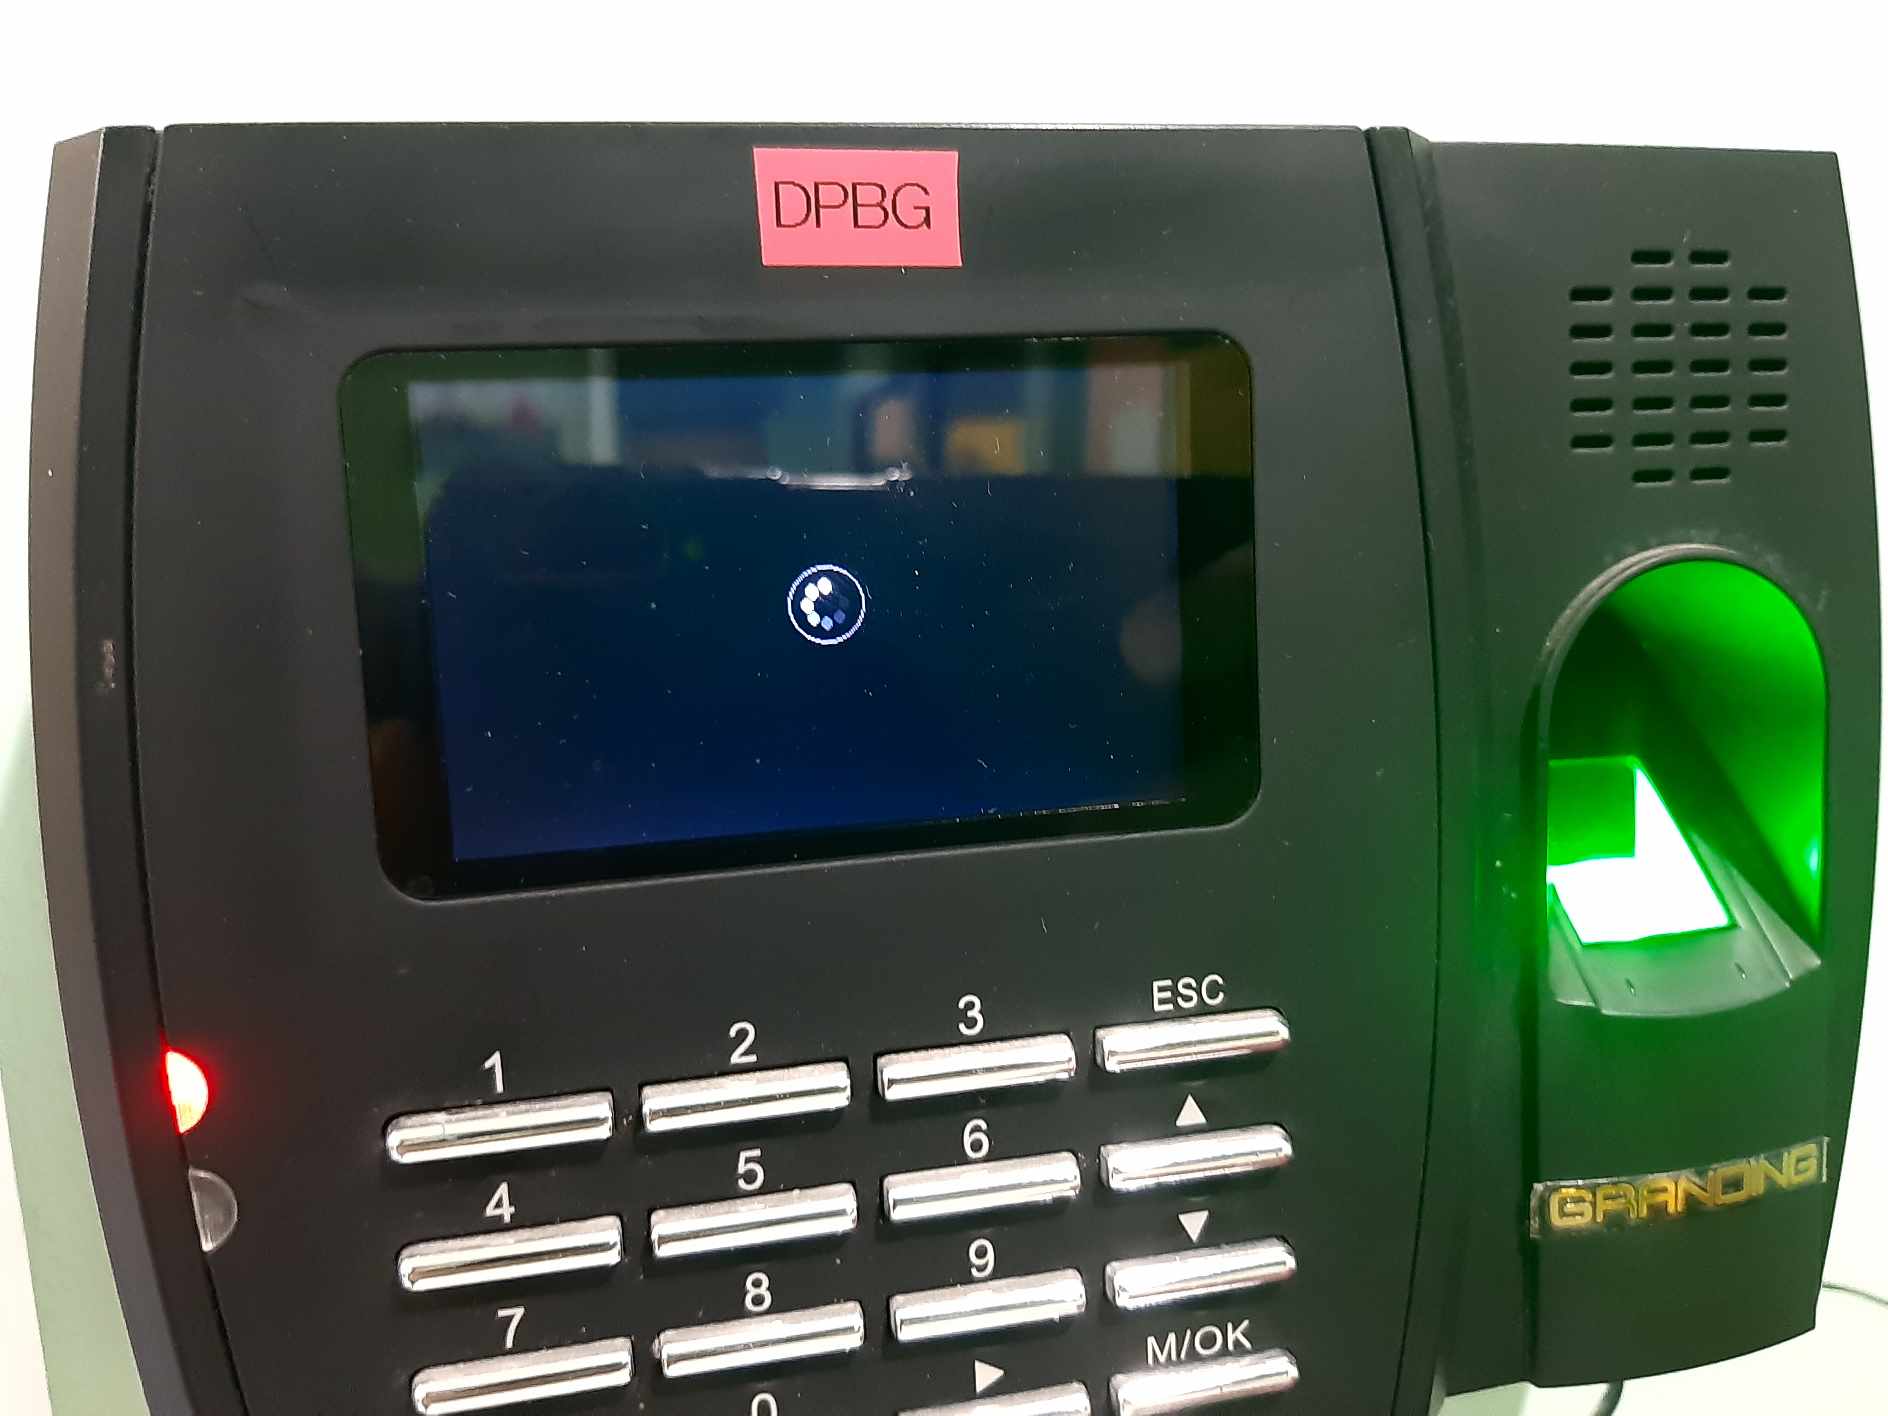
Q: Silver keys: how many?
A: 14